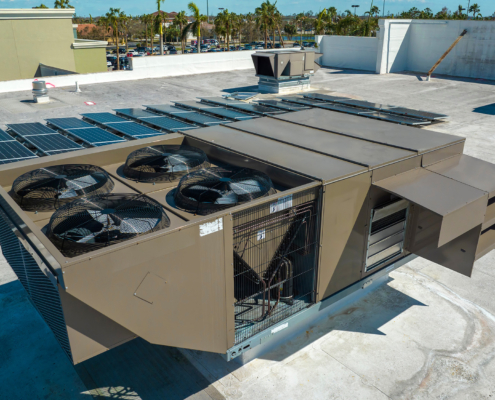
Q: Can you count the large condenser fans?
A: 4